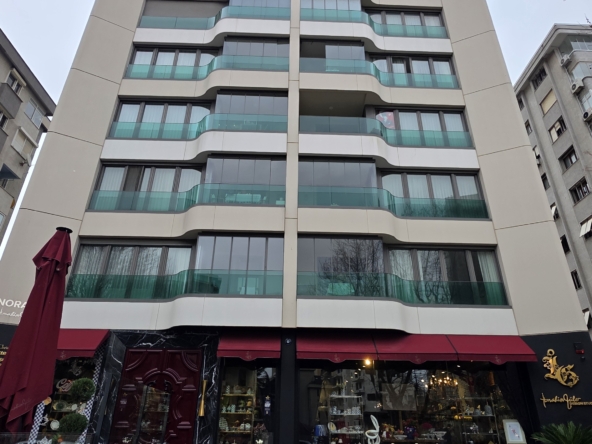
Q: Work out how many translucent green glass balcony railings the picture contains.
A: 10